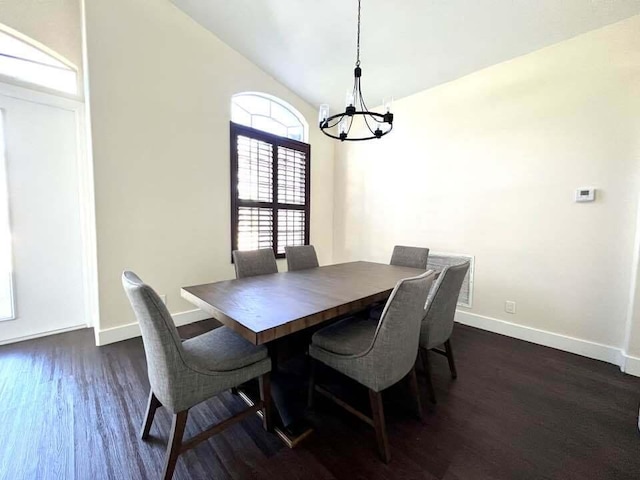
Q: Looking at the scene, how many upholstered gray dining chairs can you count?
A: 6